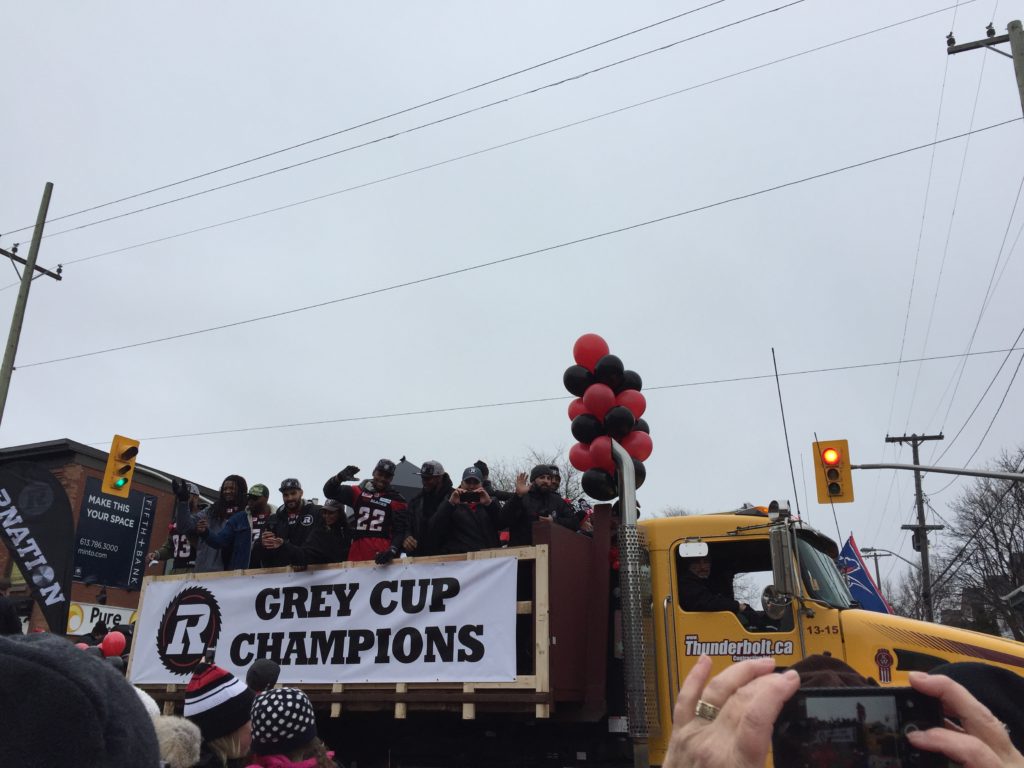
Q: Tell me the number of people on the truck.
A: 12